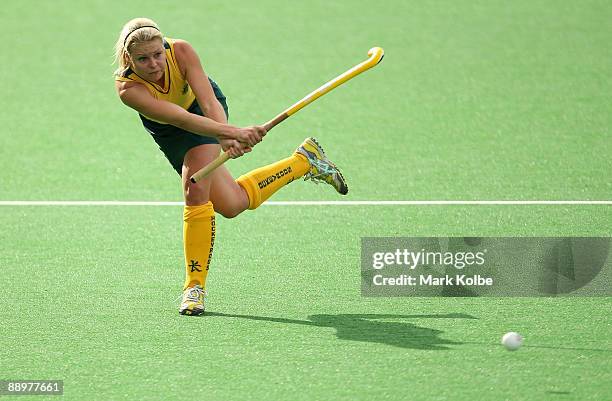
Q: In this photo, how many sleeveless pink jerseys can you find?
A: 0